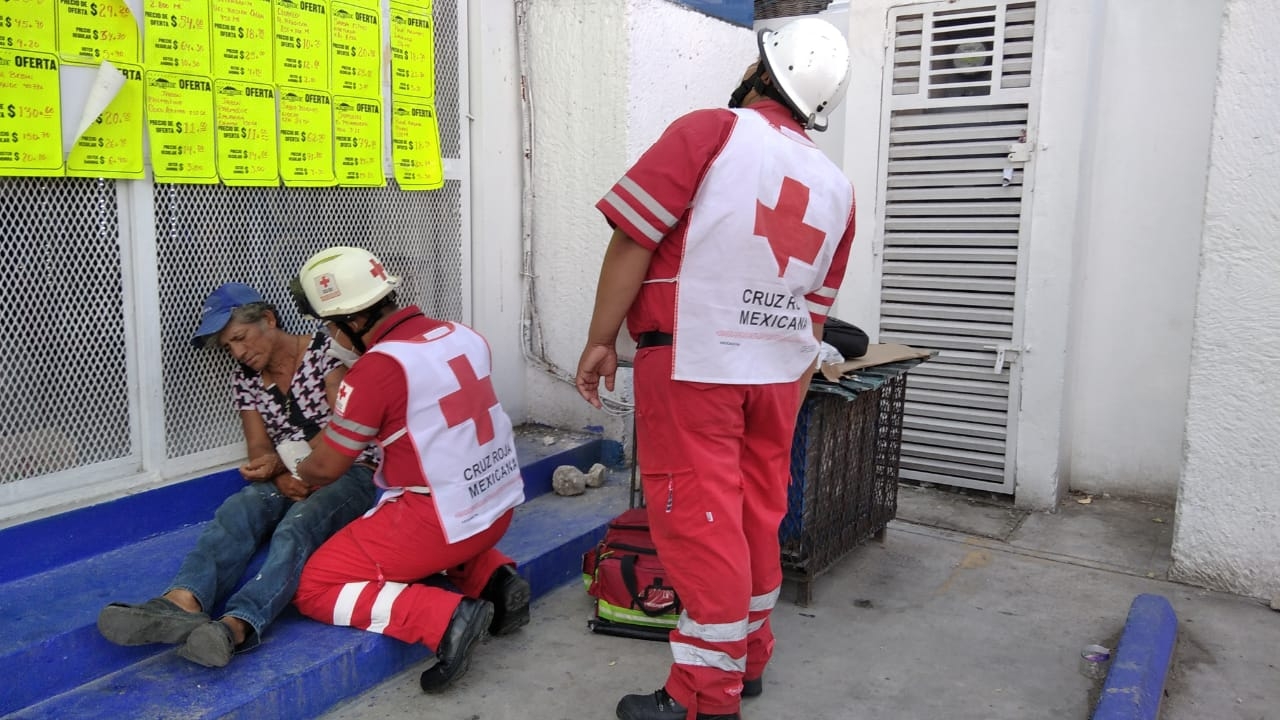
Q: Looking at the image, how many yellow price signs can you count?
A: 14